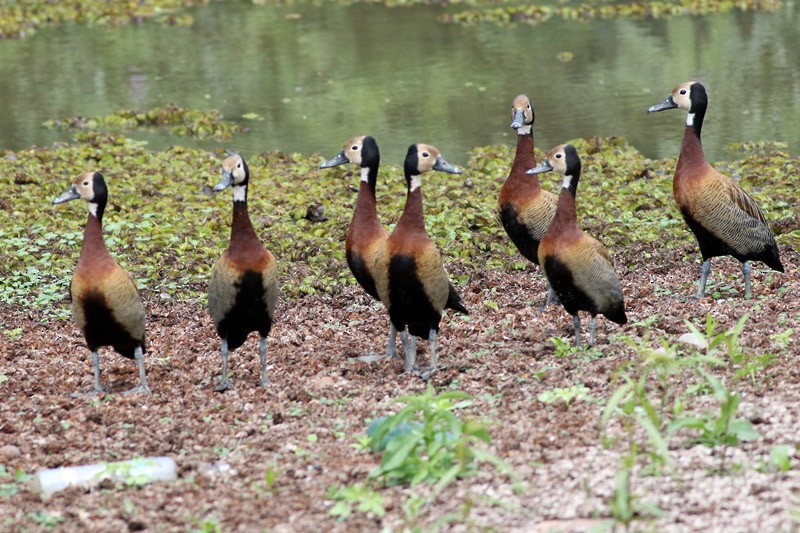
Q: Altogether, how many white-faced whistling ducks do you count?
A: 7